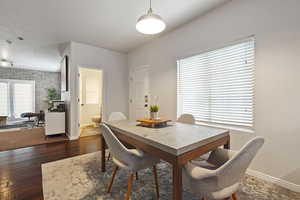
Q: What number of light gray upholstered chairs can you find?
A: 4